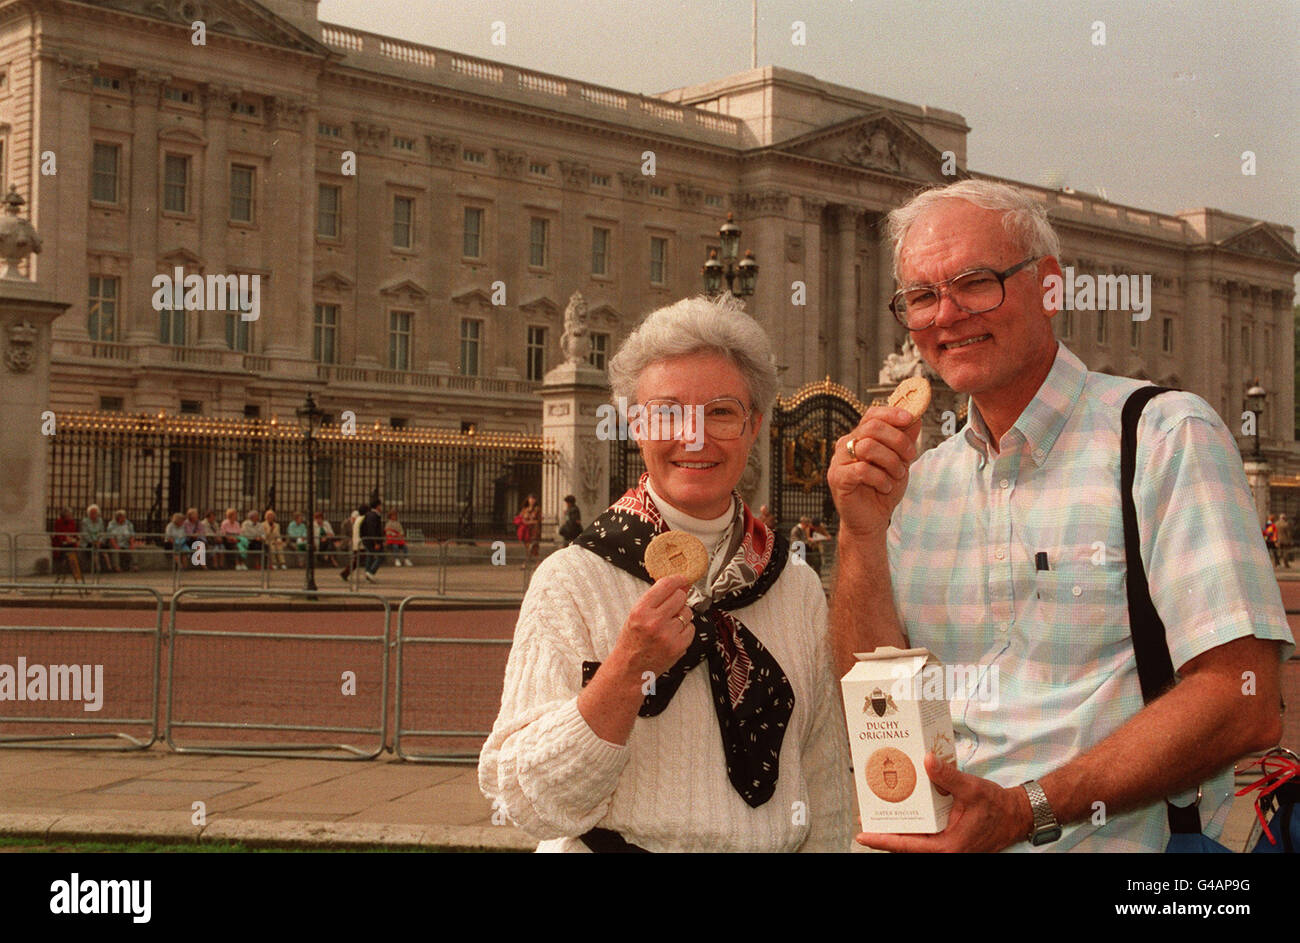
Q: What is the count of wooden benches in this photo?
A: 0